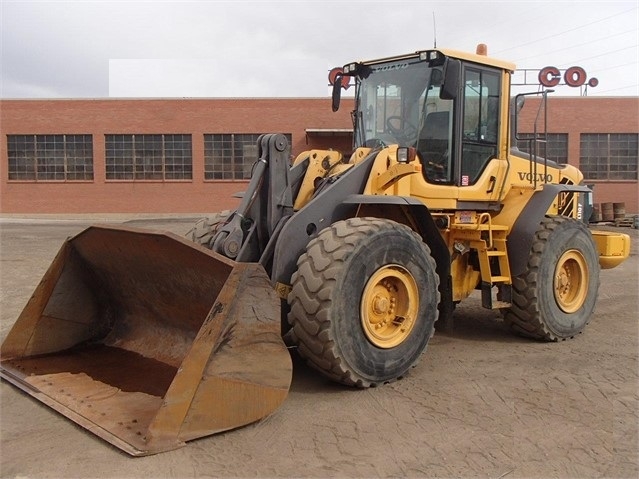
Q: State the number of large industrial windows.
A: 5